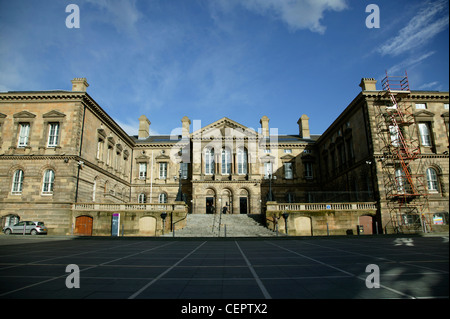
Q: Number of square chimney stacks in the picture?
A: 6